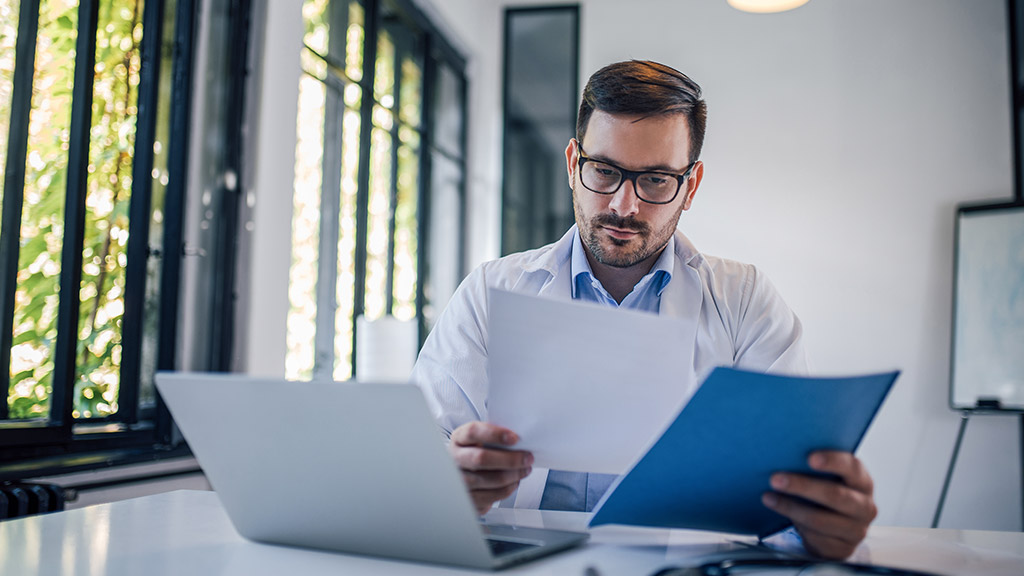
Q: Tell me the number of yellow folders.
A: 0